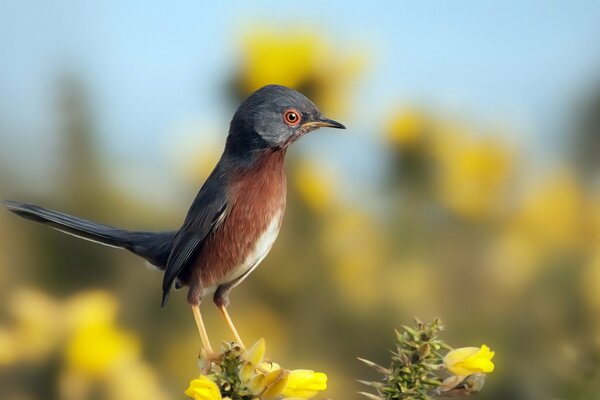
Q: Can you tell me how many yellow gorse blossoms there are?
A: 3